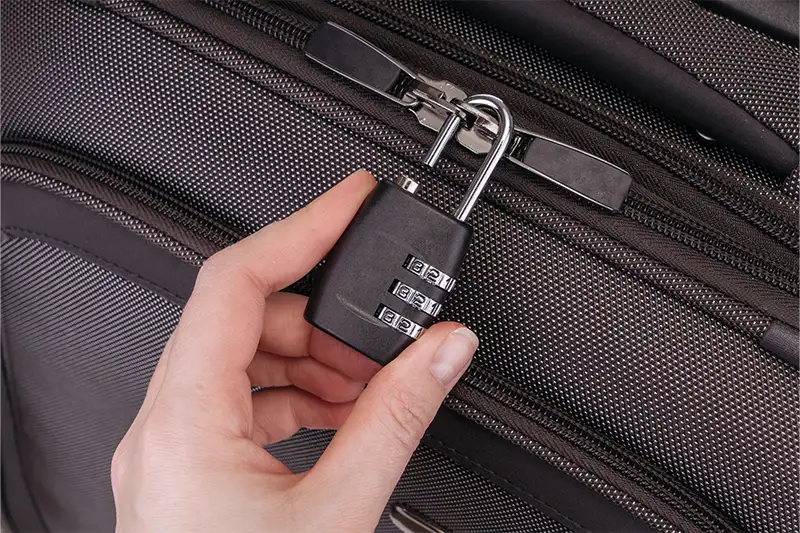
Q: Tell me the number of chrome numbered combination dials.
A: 3